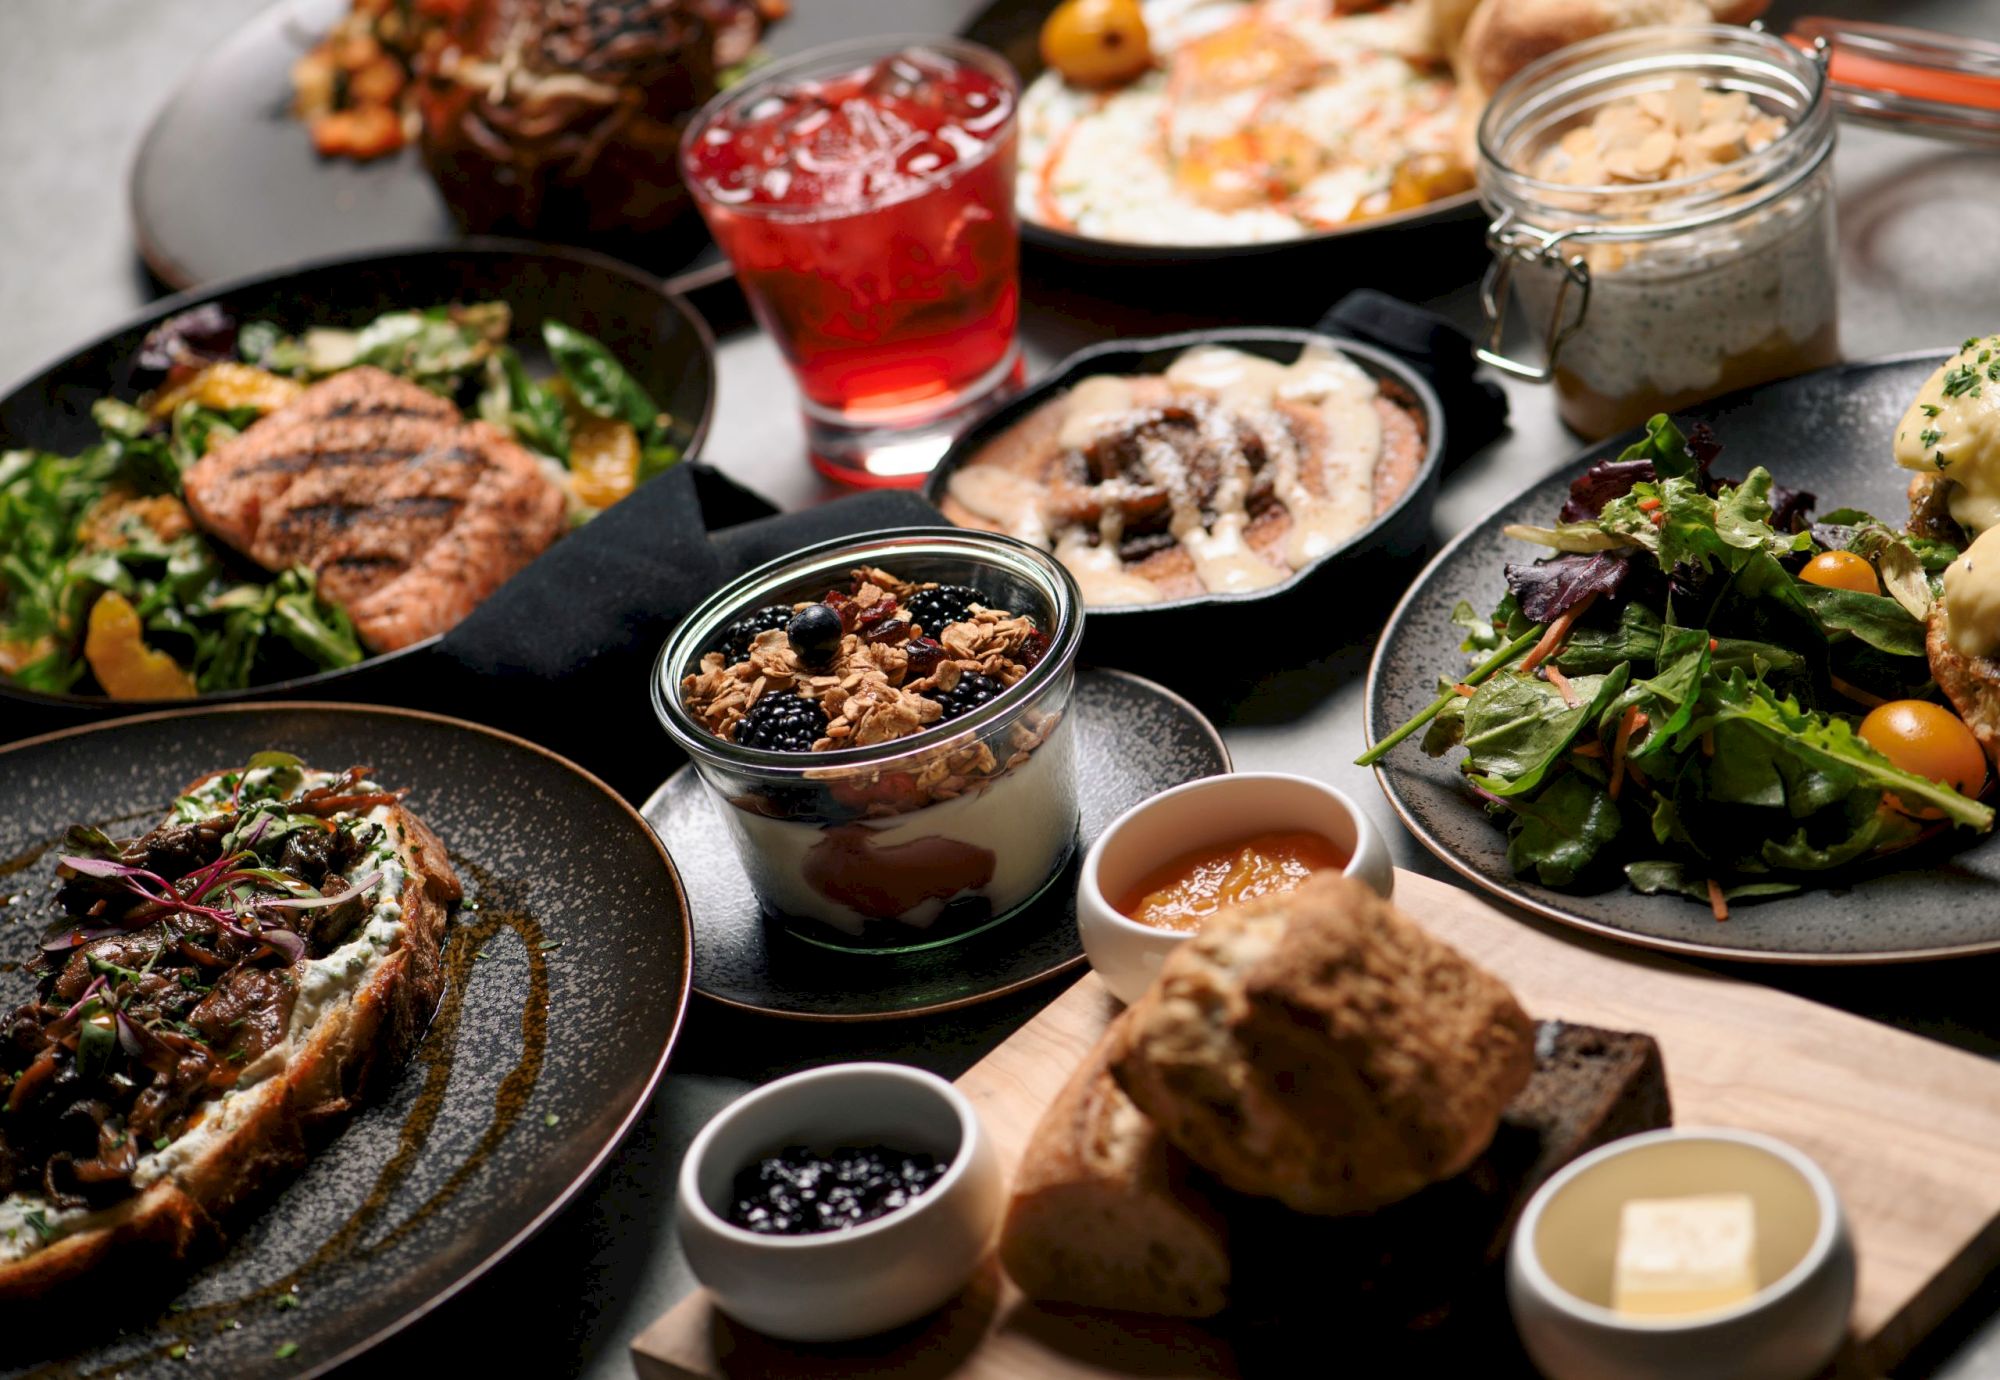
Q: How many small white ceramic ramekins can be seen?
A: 3